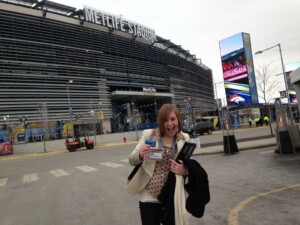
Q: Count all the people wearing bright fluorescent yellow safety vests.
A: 3